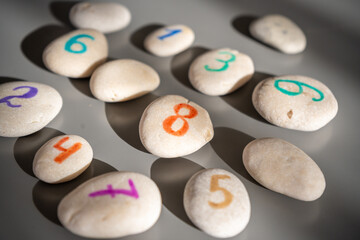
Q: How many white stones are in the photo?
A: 13